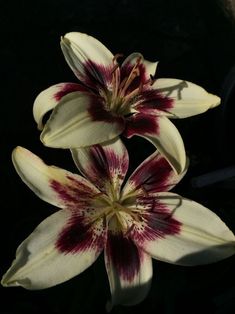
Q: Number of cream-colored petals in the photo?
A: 12